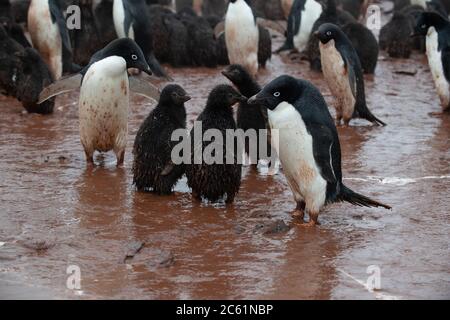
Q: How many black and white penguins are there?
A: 8